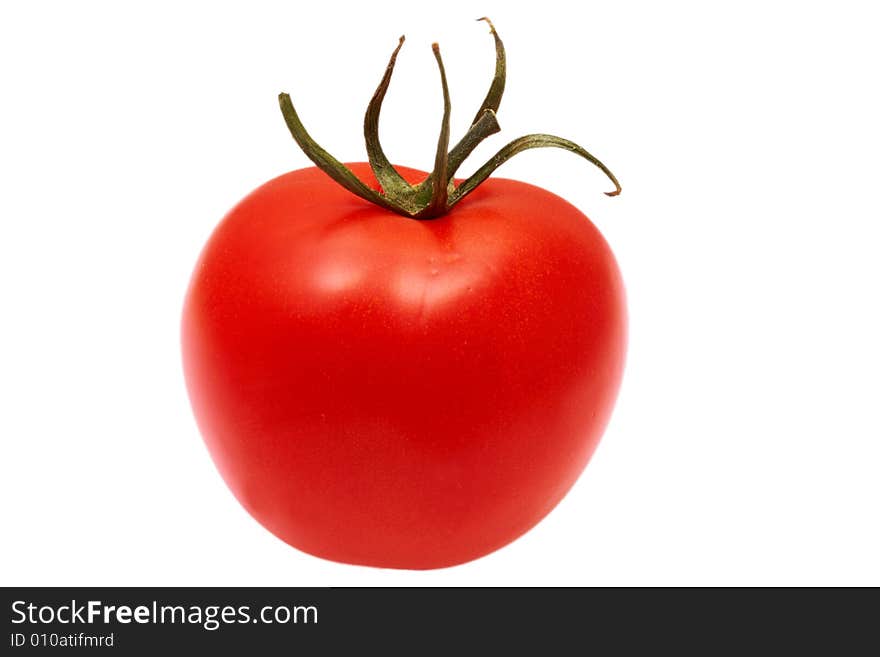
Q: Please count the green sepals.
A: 5